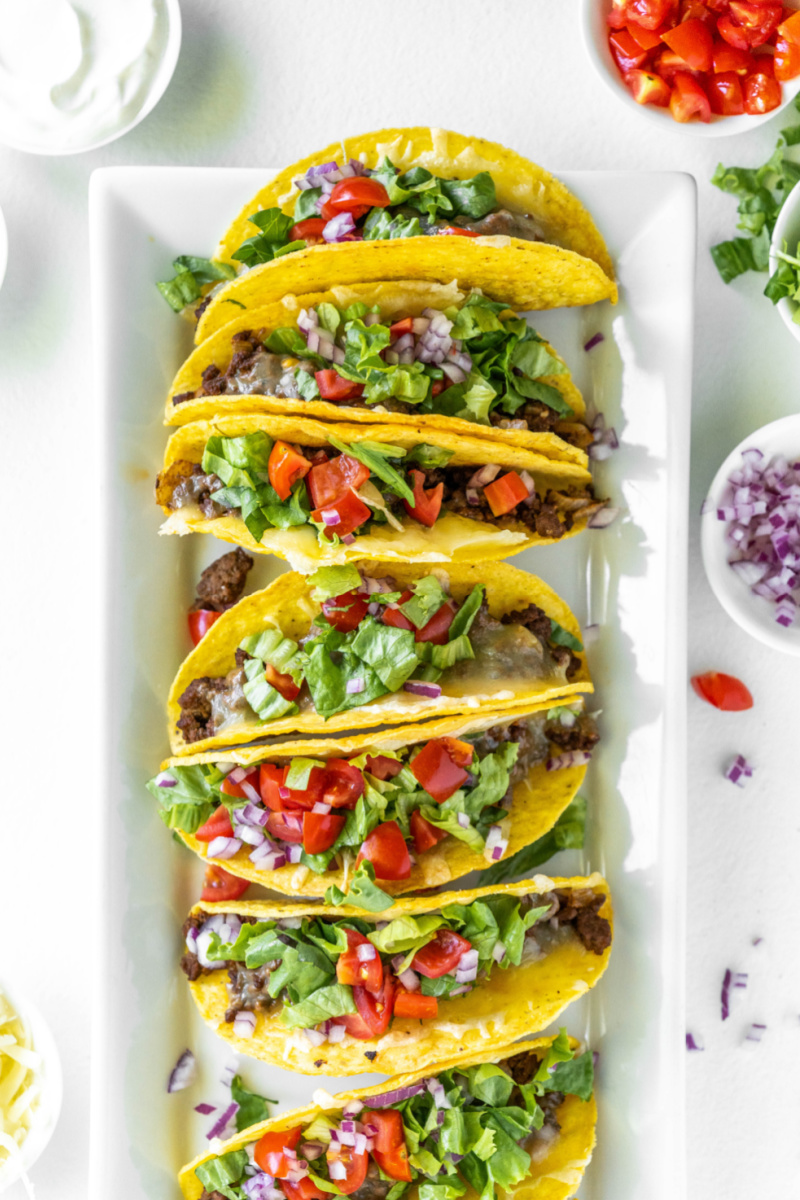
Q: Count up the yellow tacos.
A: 7